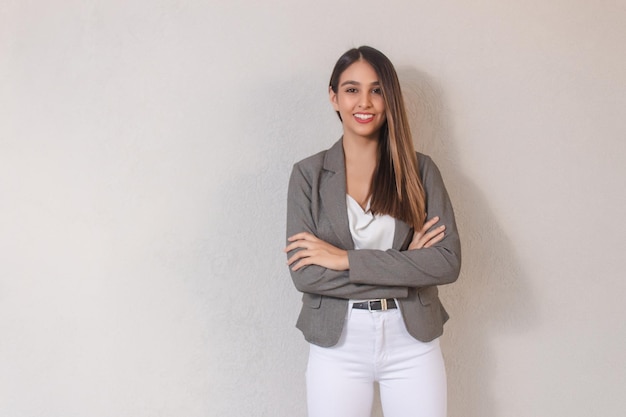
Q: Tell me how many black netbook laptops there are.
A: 0